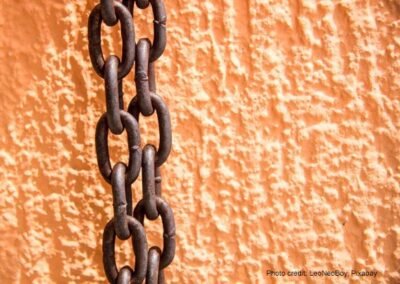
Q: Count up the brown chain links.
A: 14